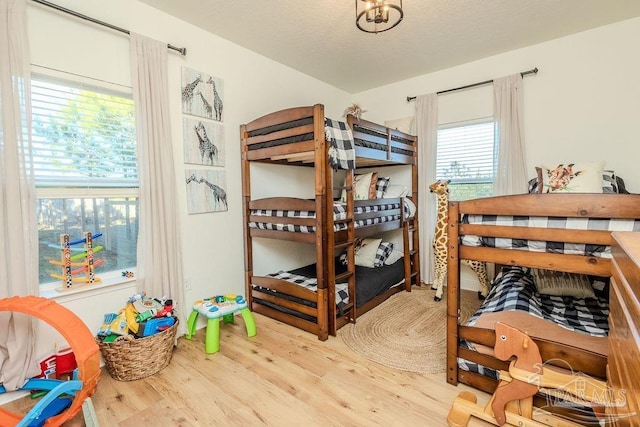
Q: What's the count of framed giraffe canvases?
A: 3